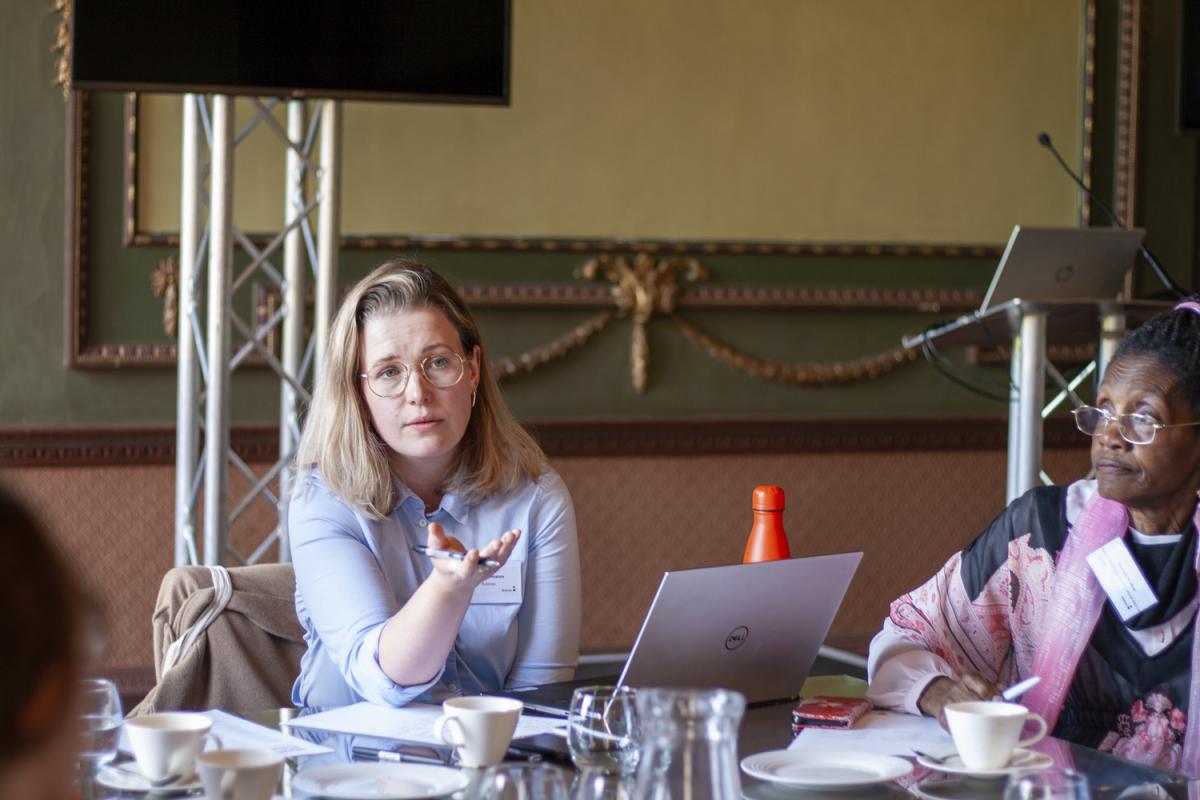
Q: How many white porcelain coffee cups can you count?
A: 4